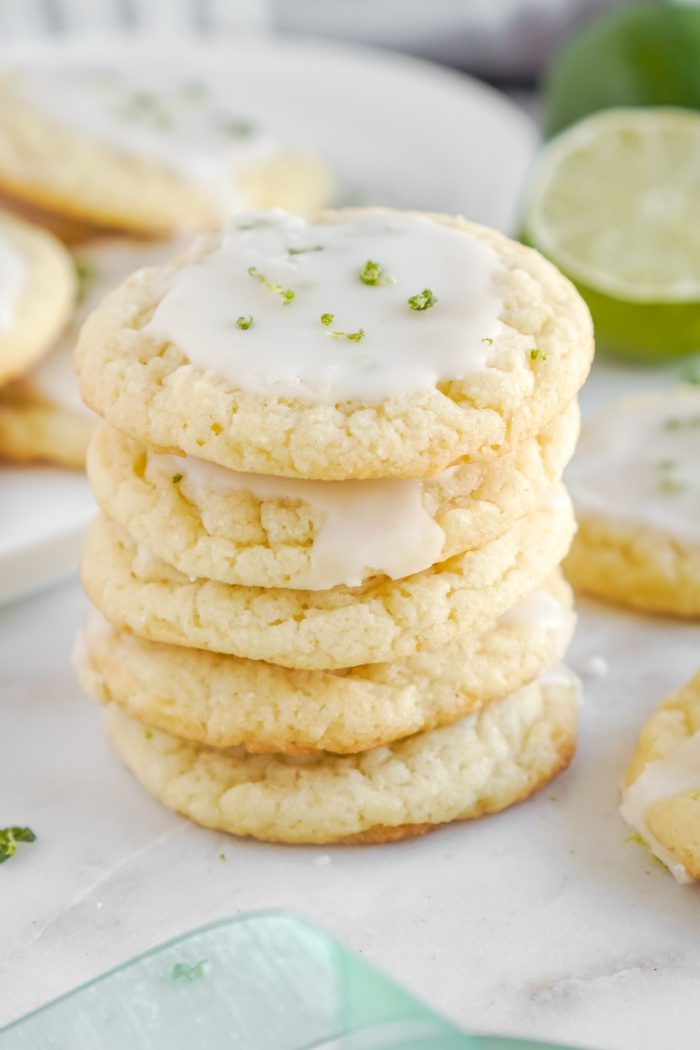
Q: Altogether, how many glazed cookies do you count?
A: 10